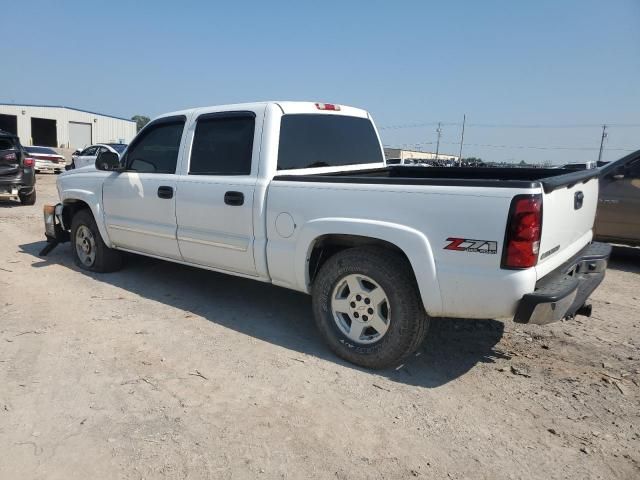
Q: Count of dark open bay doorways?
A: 2